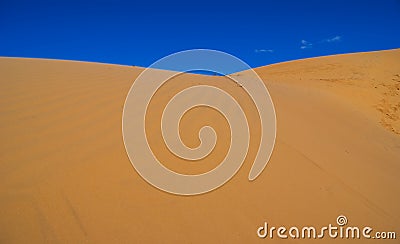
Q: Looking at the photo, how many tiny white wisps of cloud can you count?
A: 3